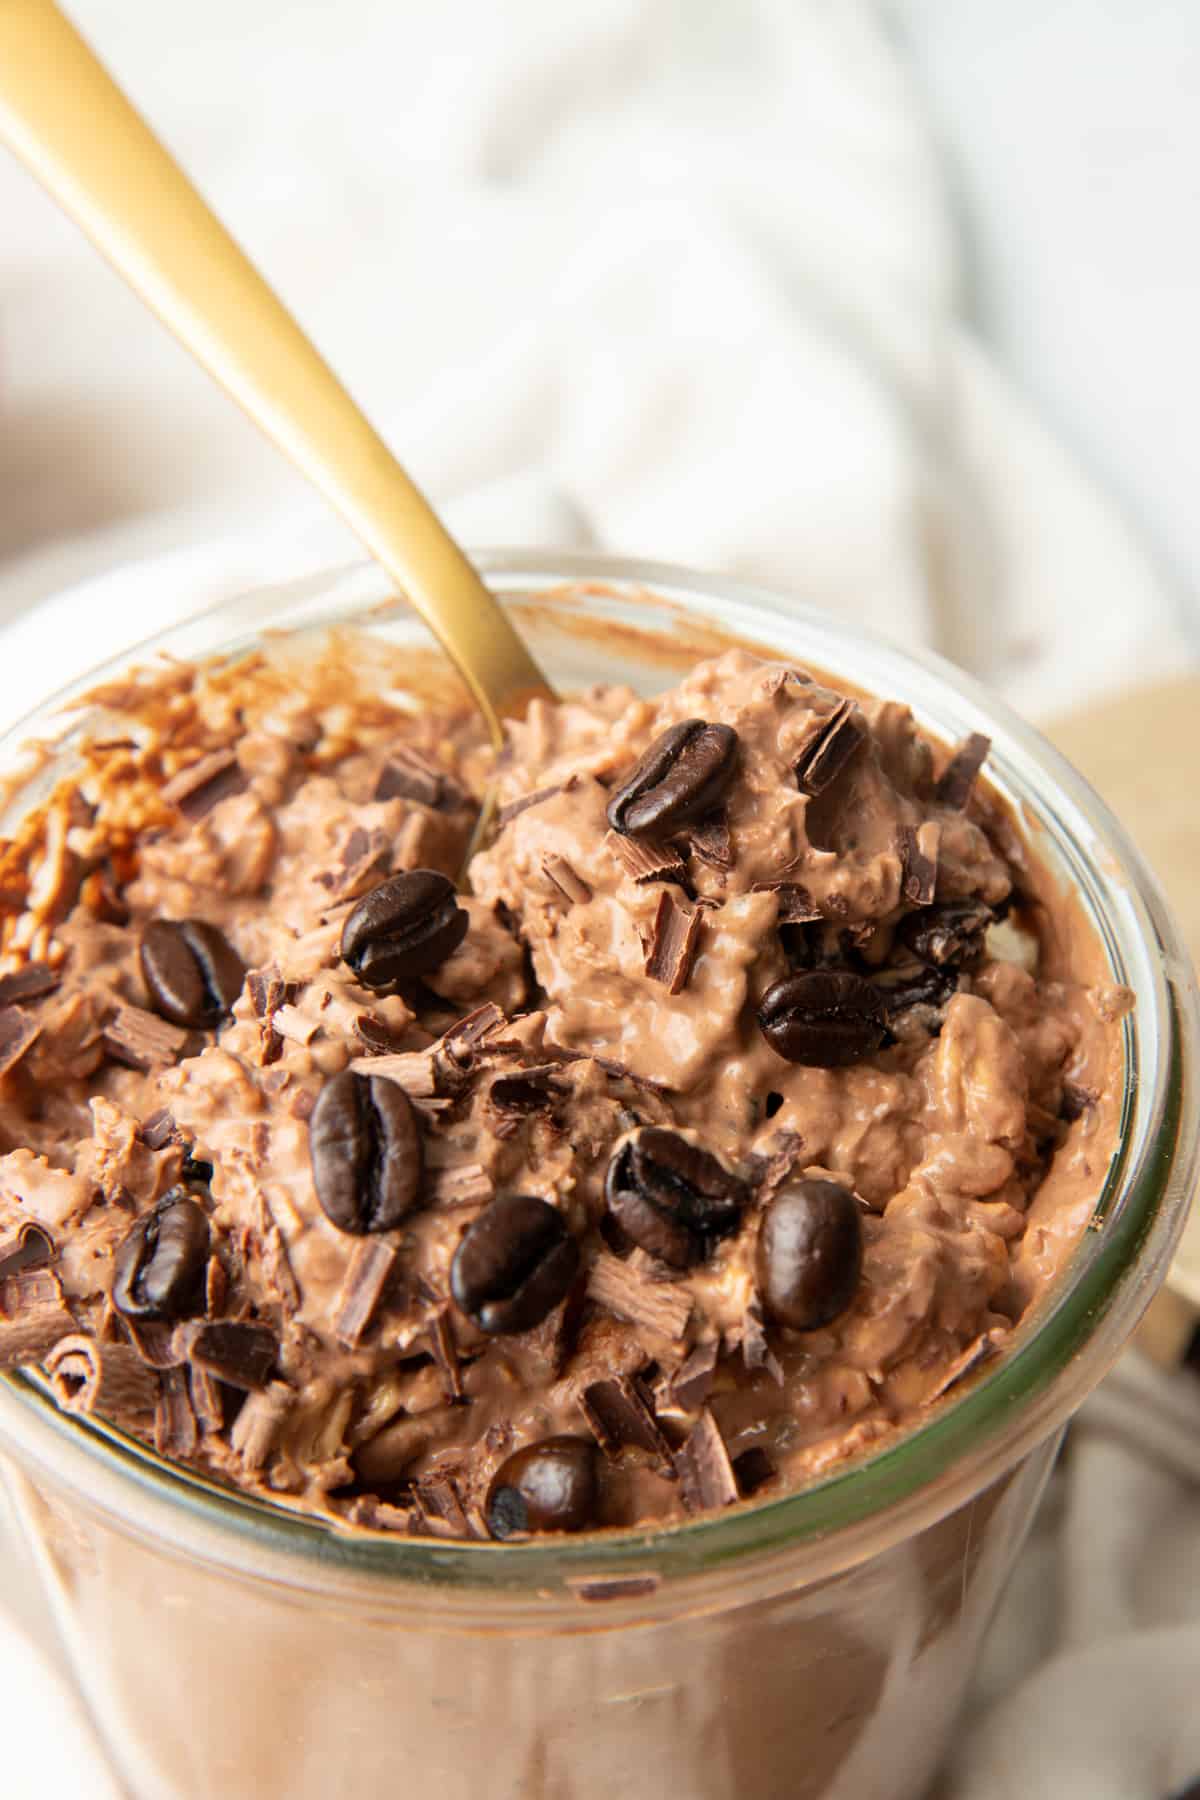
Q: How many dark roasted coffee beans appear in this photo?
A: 10